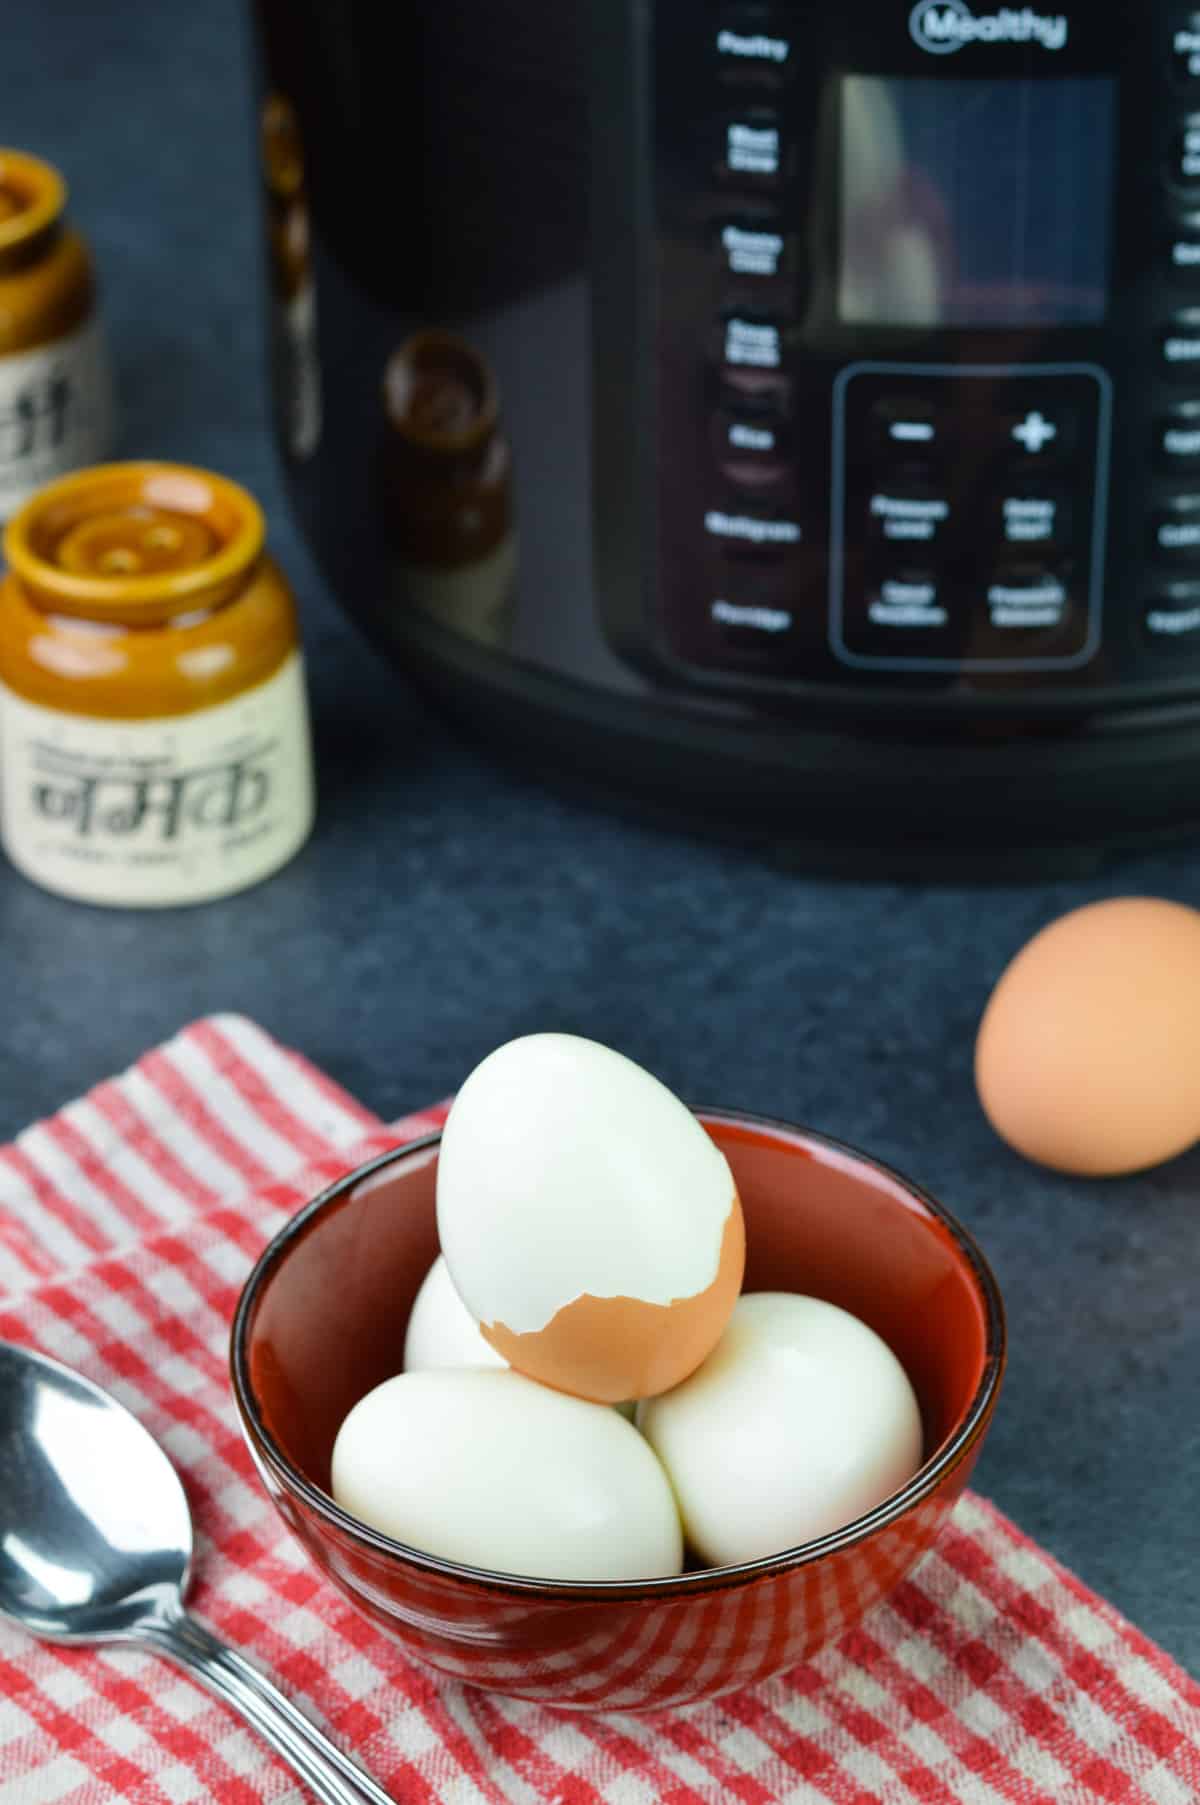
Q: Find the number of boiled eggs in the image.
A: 4